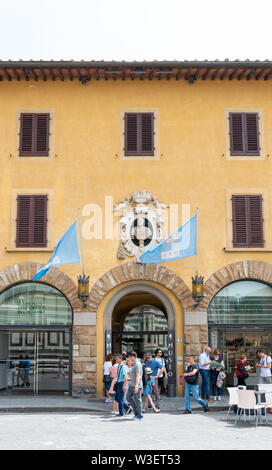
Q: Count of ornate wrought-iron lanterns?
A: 2